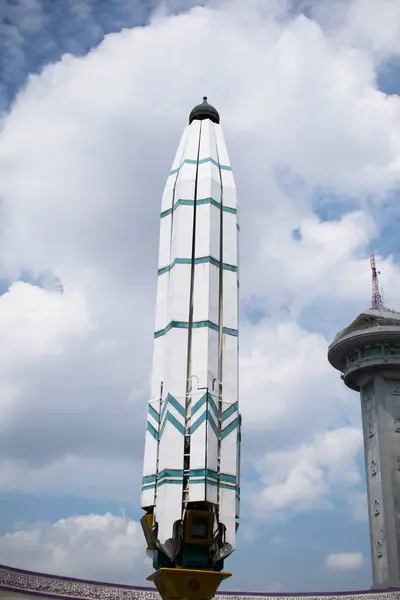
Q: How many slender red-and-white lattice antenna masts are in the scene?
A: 1